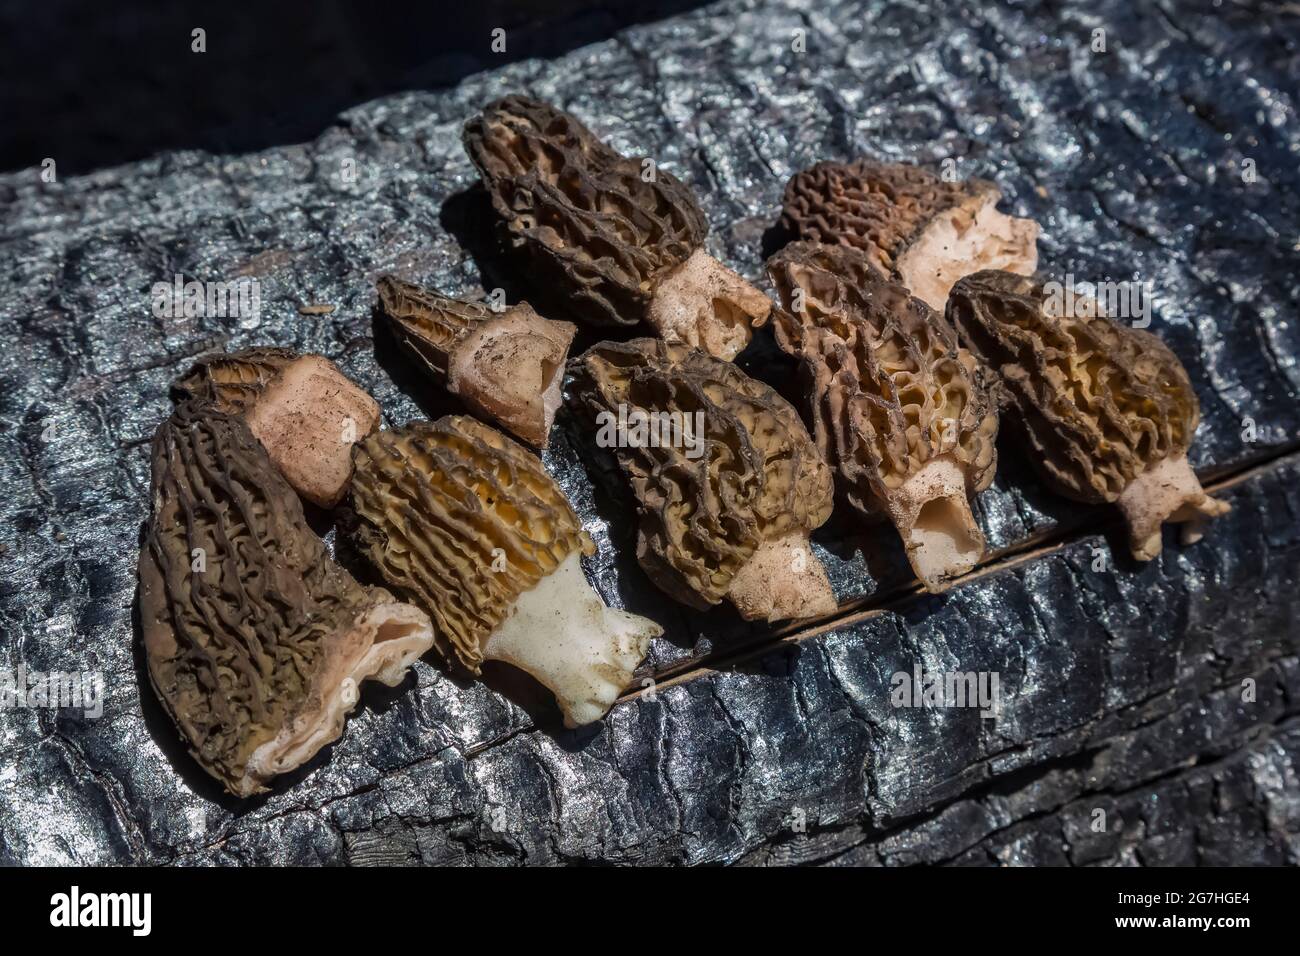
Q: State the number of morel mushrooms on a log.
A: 9